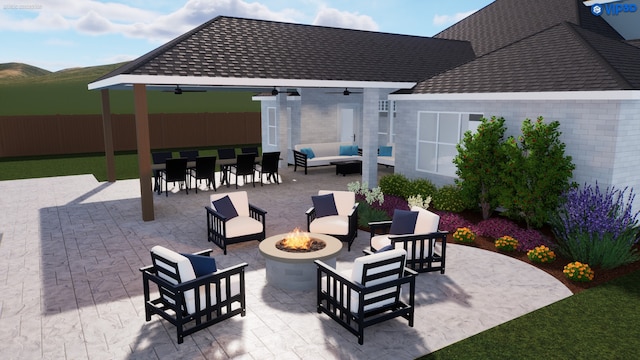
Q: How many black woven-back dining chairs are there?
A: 8